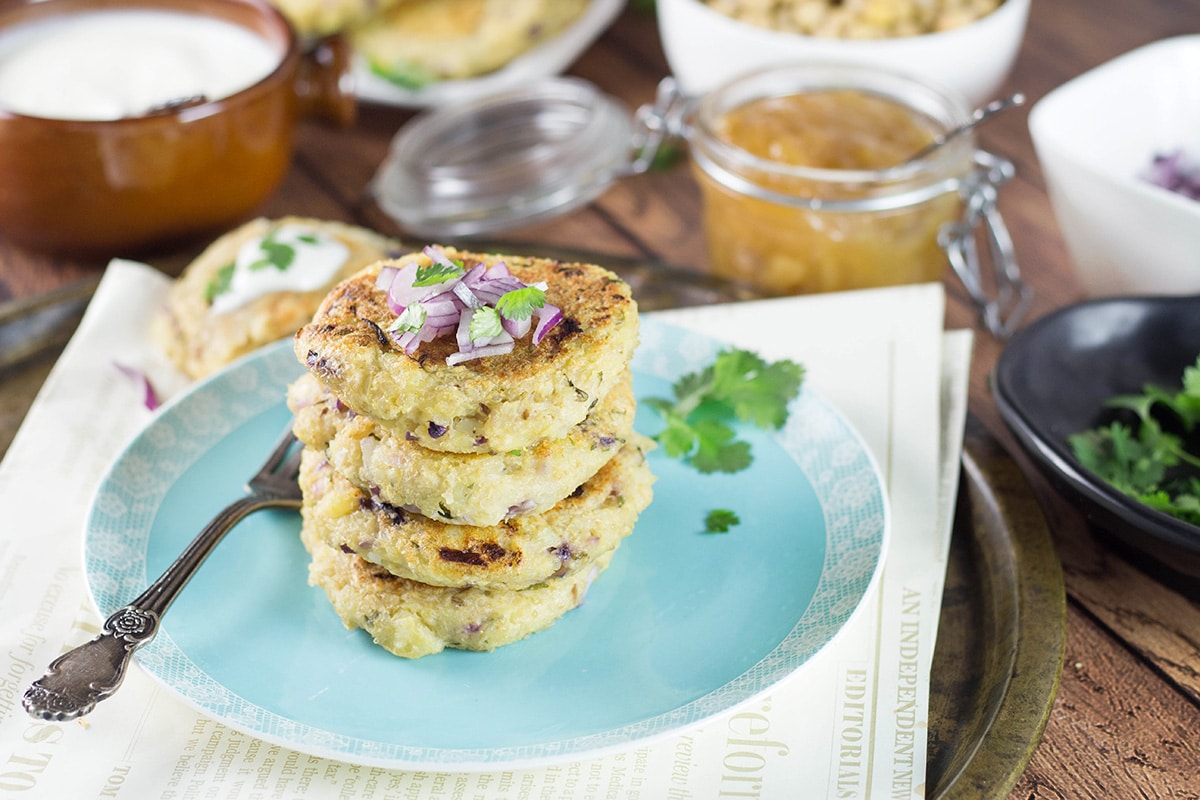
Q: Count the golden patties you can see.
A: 7